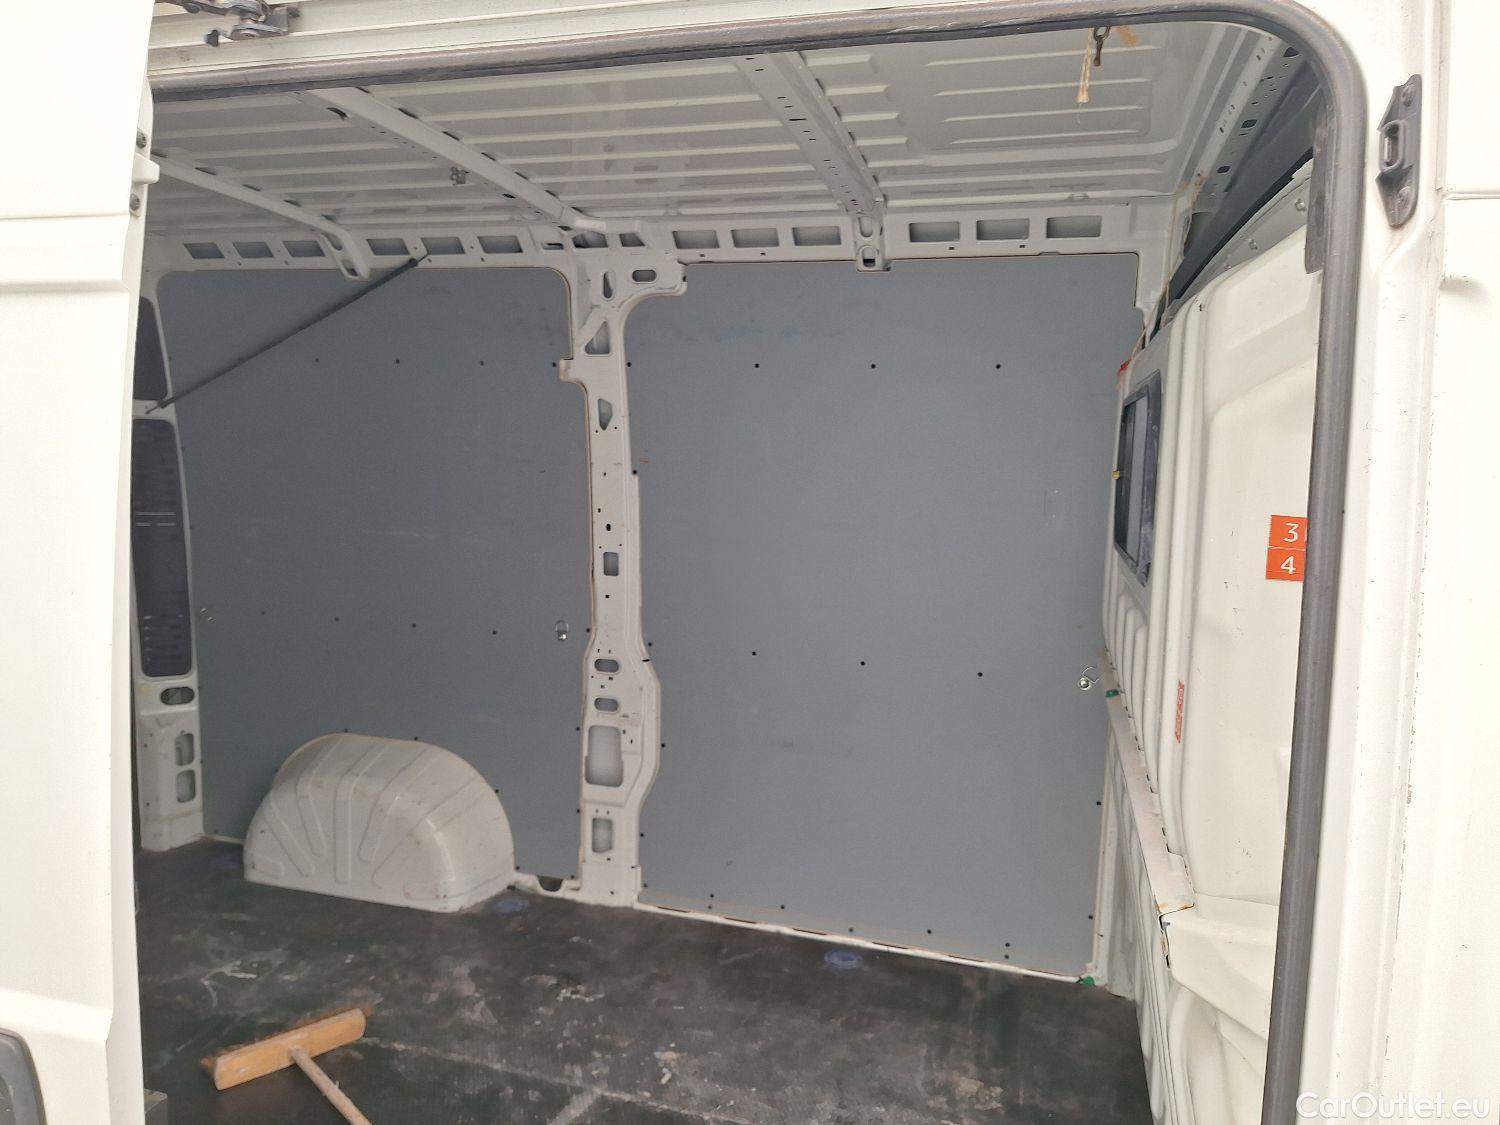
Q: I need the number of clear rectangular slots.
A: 12